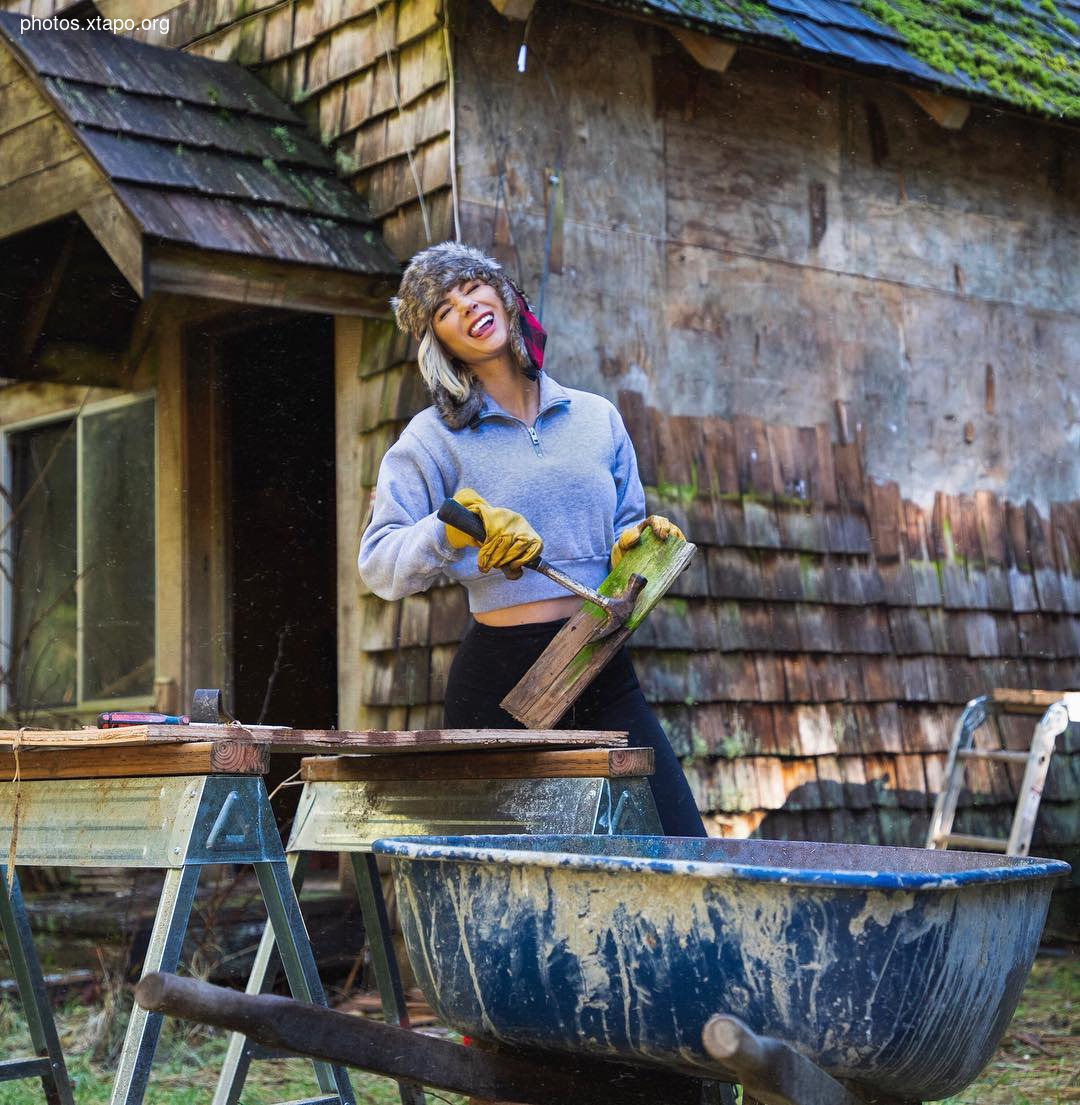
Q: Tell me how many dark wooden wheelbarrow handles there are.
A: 2